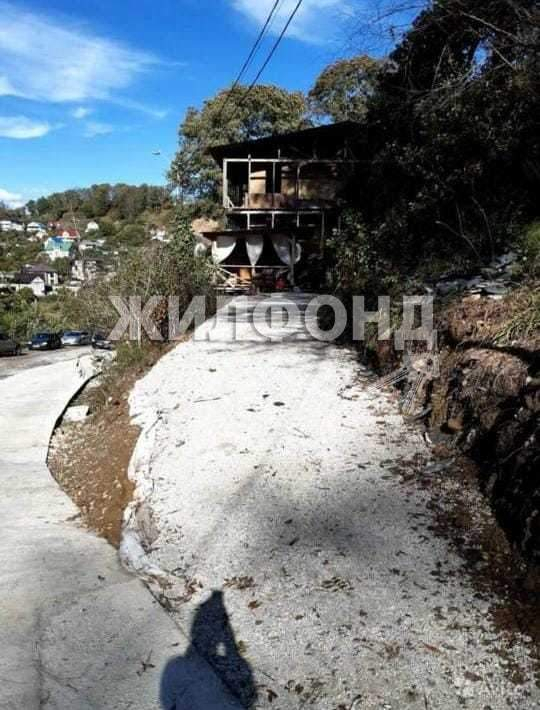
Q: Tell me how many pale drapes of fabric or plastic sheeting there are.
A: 3